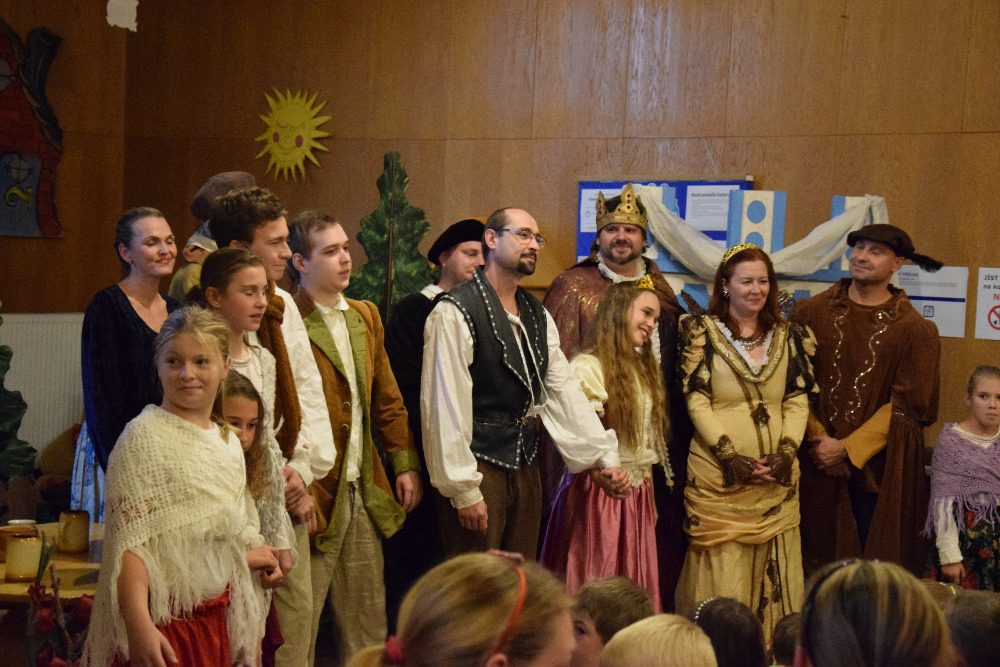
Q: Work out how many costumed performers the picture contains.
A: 14